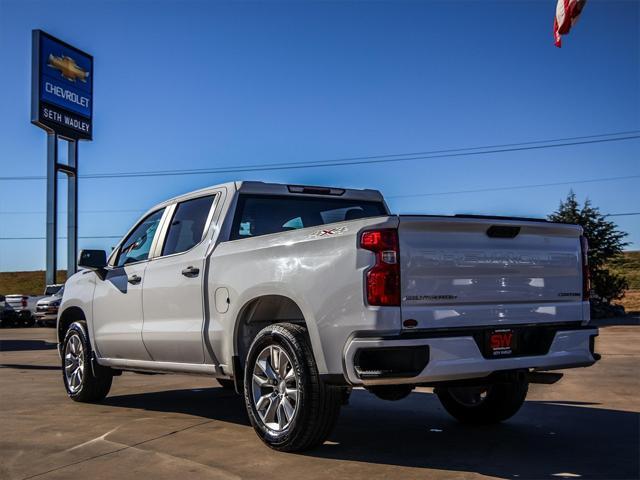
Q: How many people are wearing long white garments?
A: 0